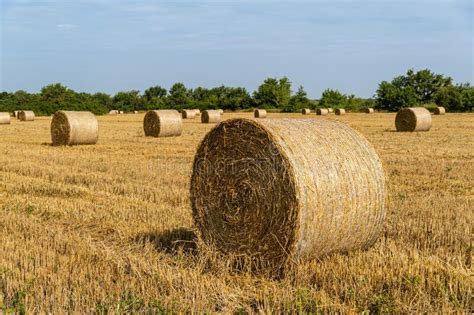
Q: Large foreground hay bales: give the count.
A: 1